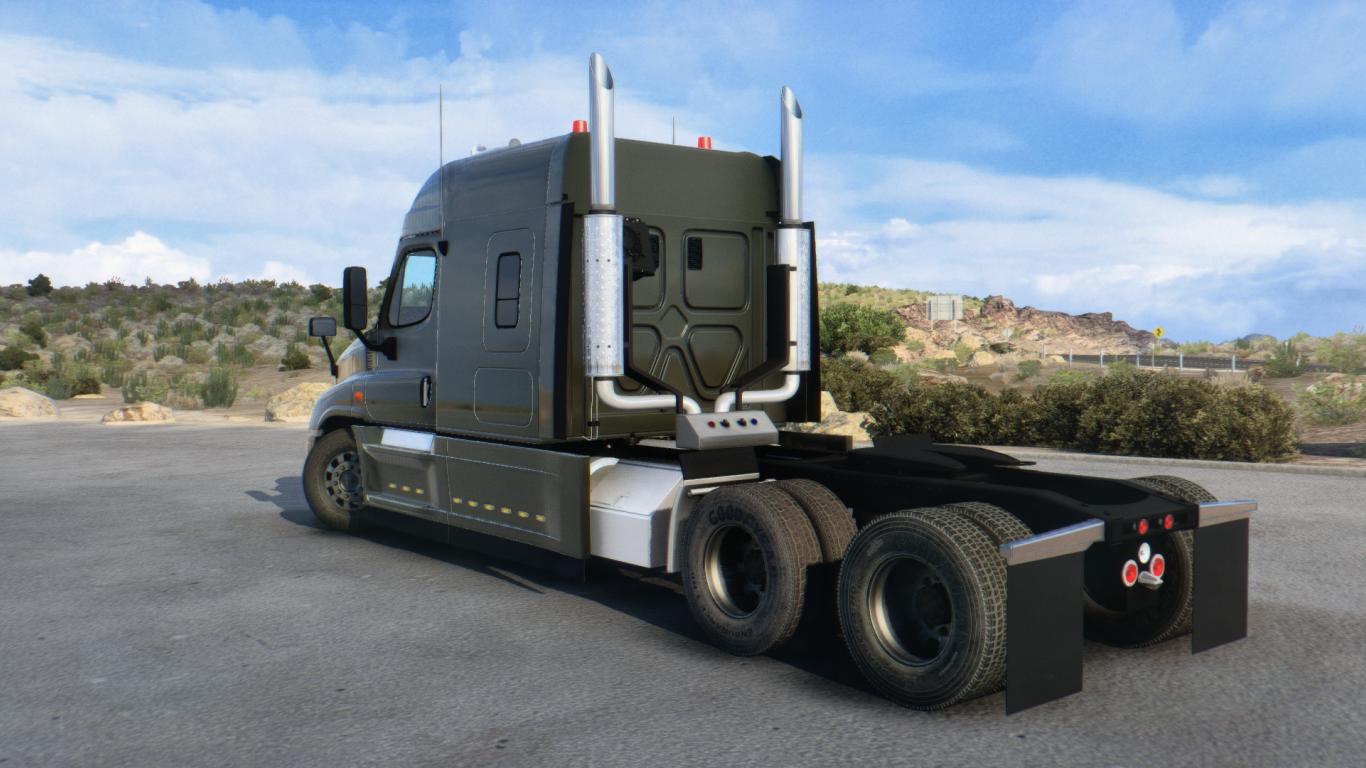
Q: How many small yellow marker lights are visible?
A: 9